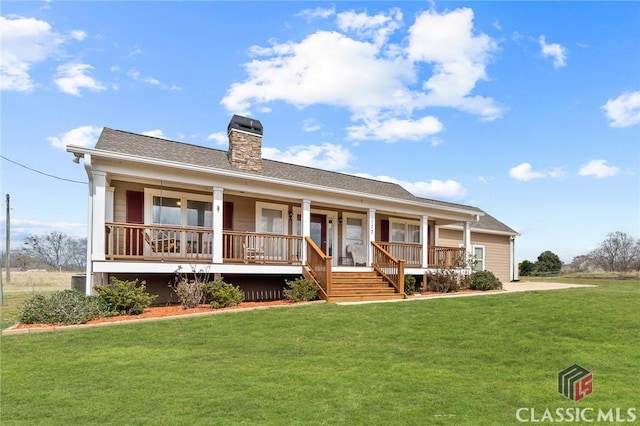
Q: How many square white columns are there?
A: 6